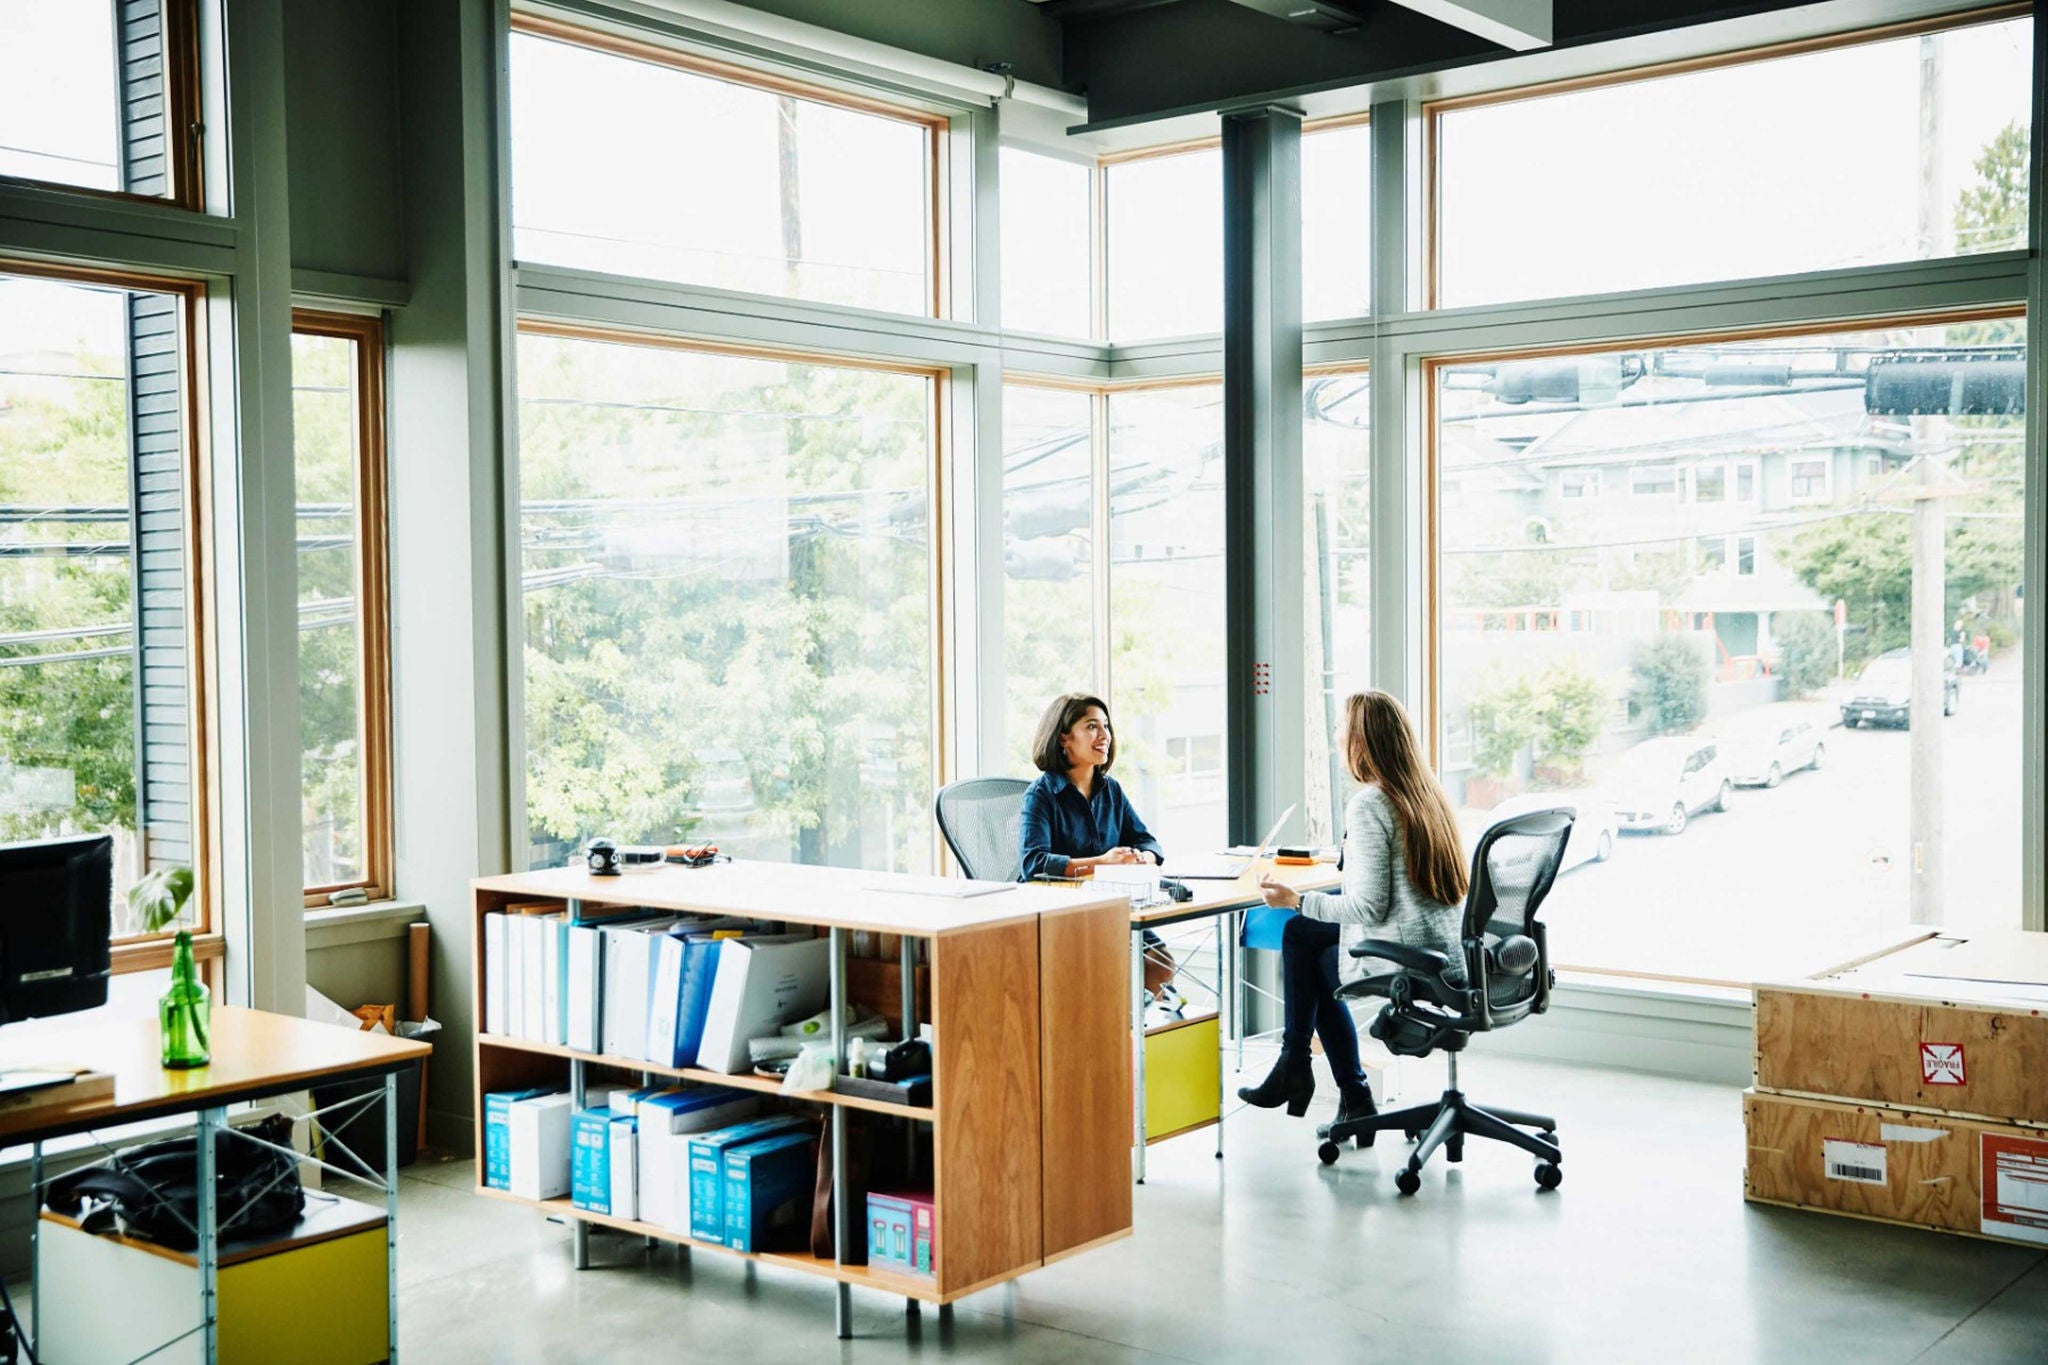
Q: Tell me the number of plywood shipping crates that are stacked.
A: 2